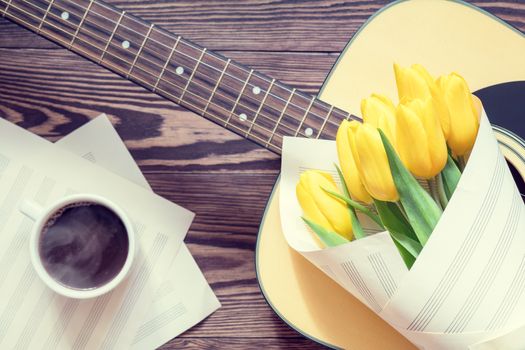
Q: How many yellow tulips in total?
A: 7